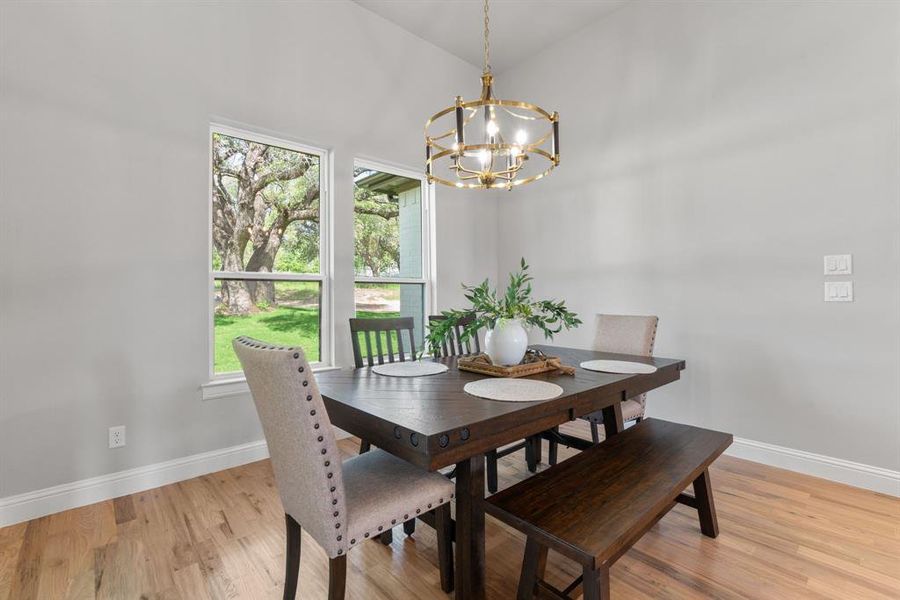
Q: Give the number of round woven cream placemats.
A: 3